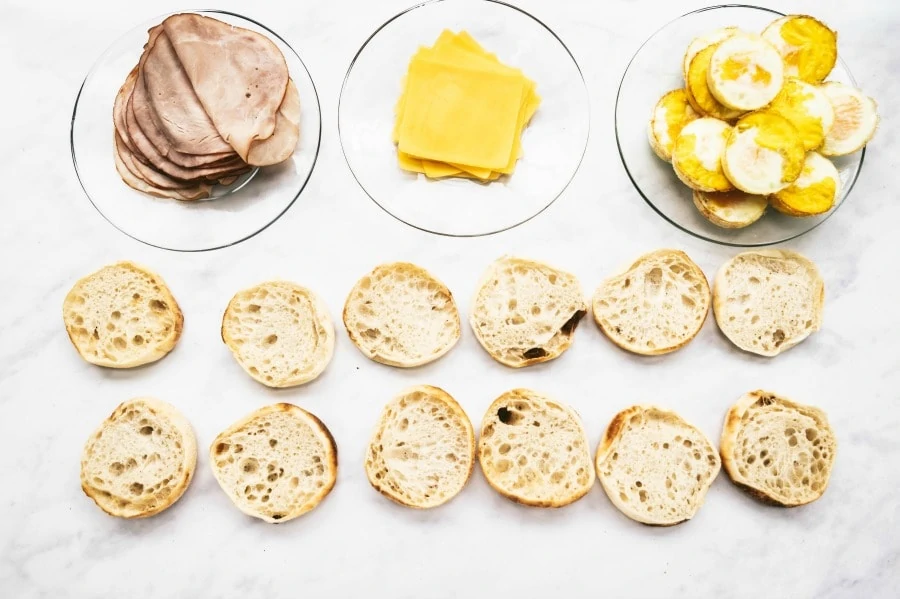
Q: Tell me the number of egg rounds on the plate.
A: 11